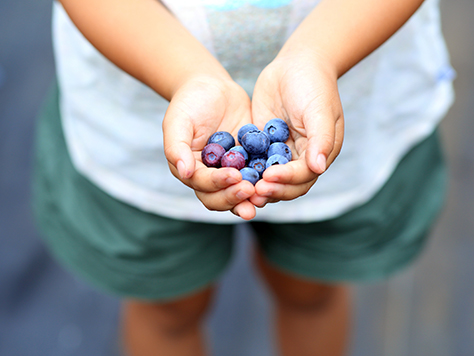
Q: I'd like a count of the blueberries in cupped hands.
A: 11